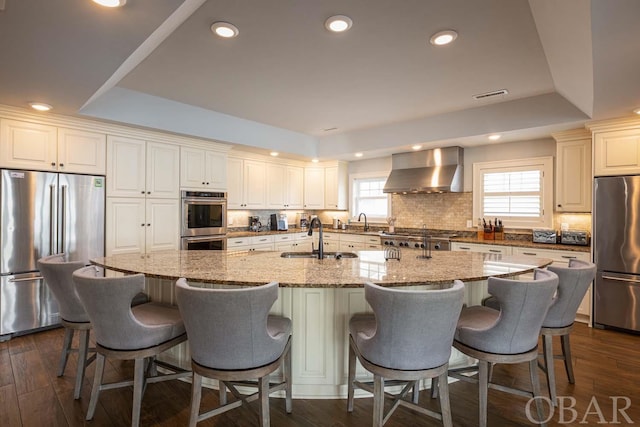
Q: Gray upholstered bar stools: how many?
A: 6